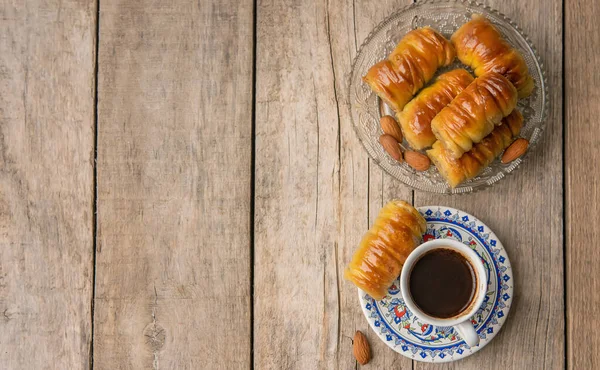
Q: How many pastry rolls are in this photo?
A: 6